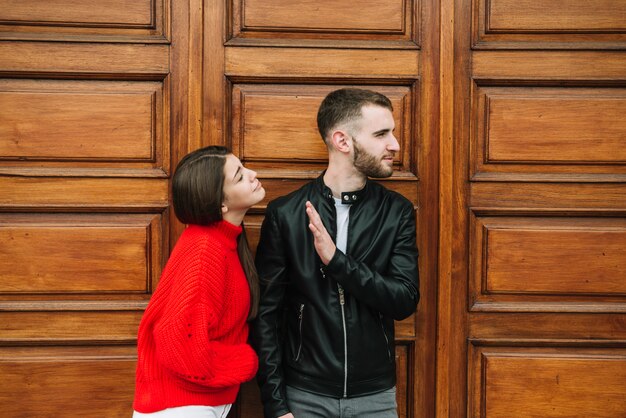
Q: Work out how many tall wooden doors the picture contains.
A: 3